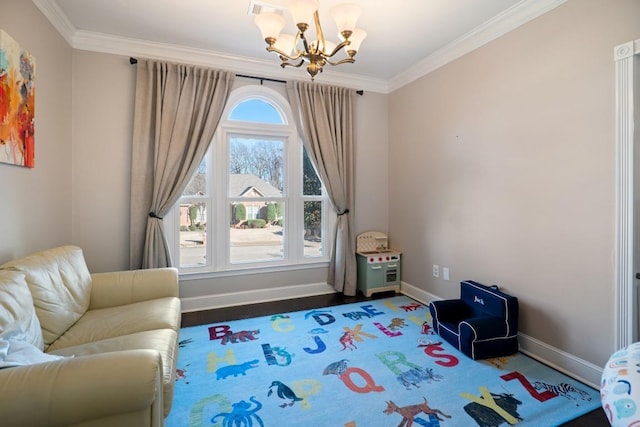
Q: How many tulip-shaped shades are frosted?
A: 6